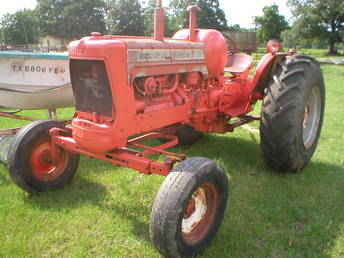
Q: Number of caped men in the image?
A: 0